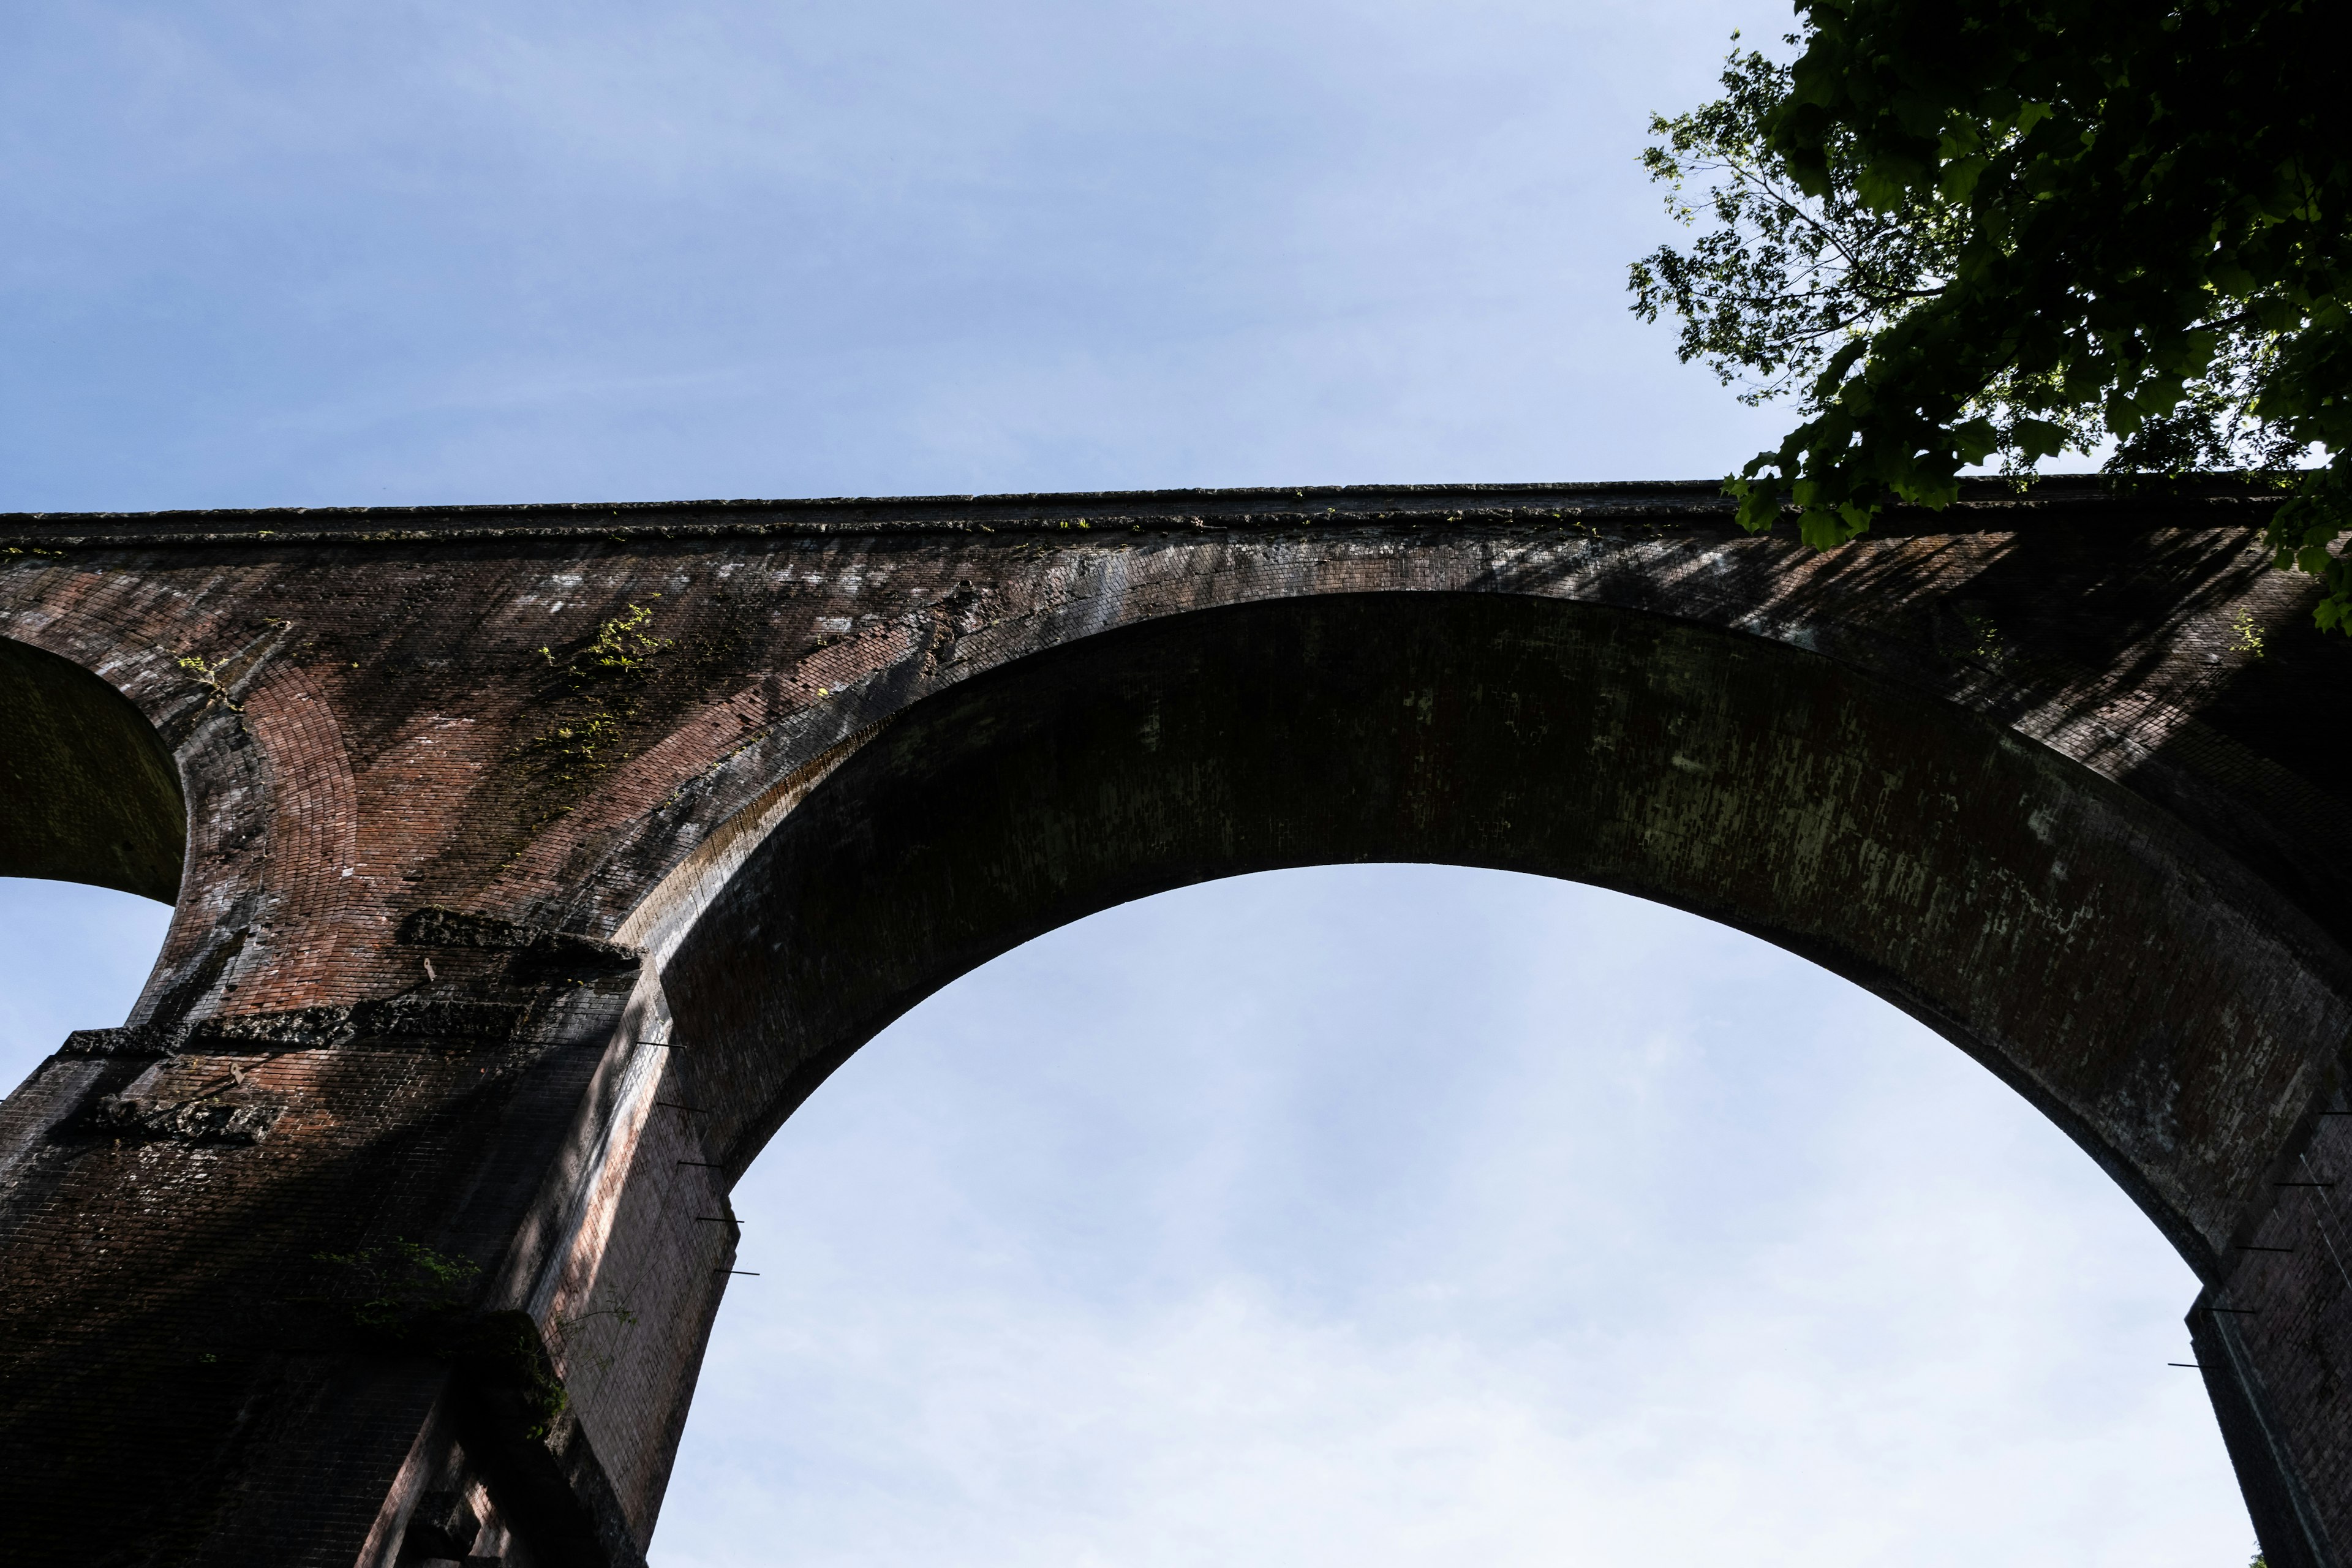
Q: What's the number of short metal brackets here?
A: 10